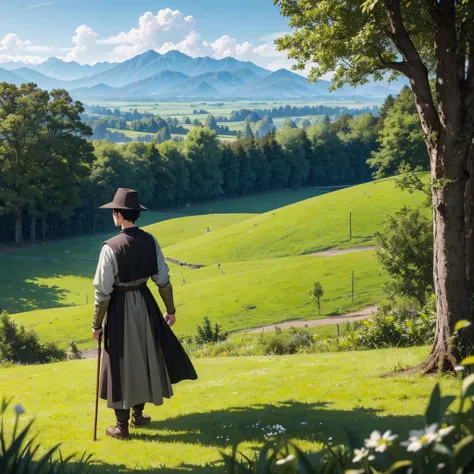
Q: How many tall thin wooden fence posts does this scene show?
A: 2